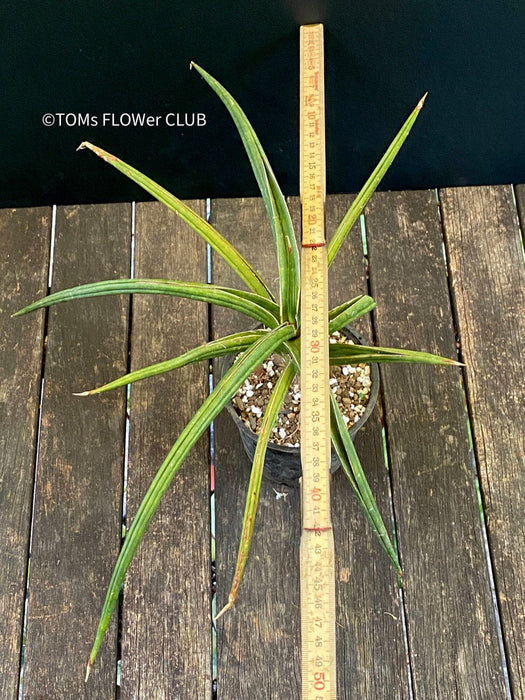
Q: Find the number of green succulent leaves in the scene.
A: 10